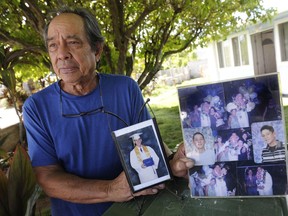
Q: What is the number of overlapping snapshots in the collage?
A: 7